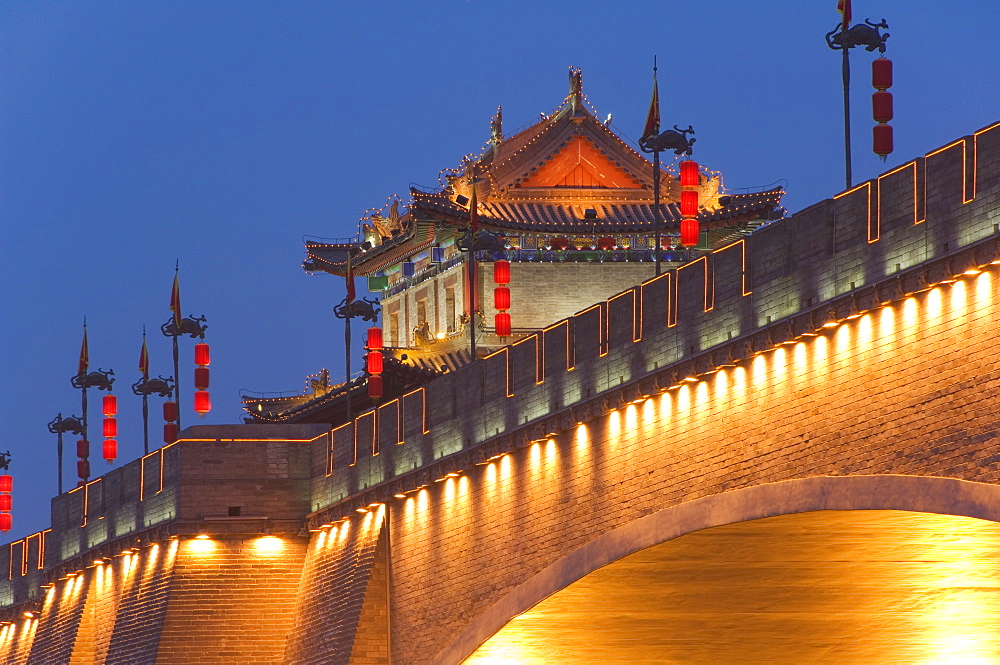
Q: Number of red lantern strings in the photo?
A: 9